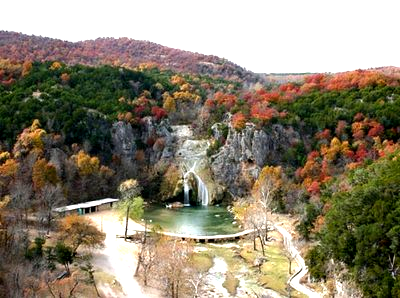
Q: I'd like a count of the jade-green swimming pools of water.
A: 1